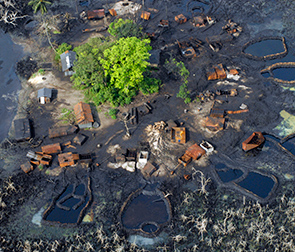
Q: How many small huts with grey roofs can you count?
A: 2